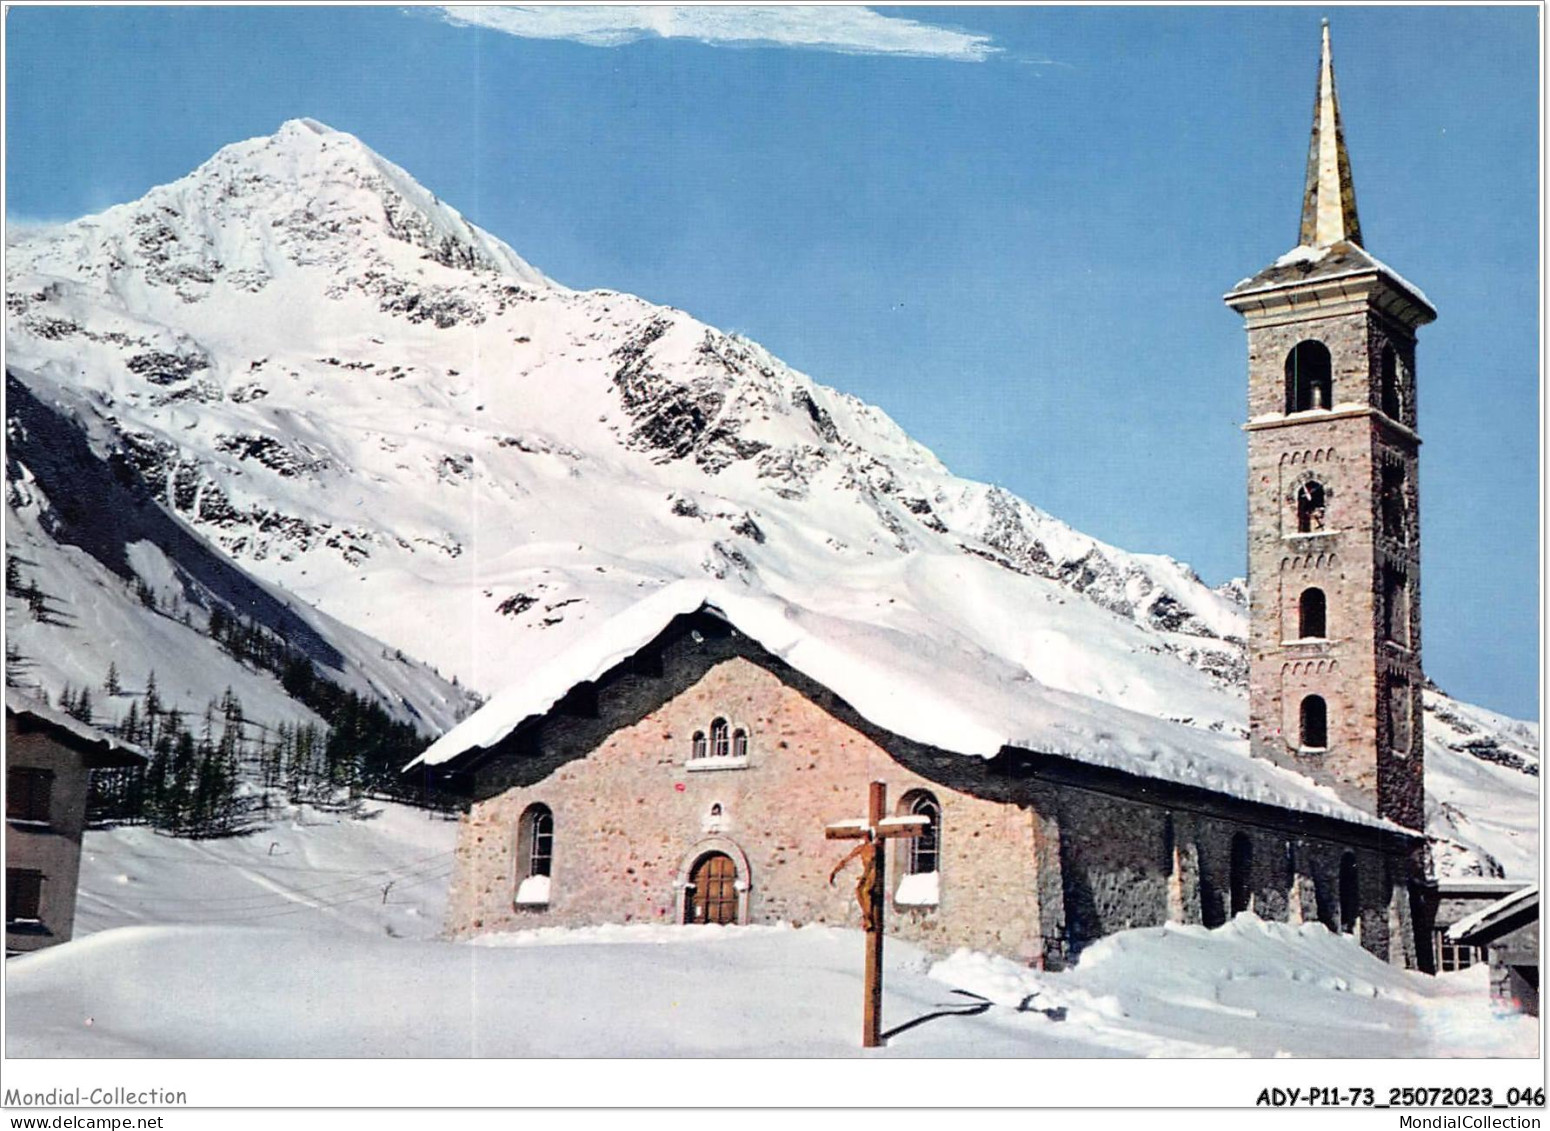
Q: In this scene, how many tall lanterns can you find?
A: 0